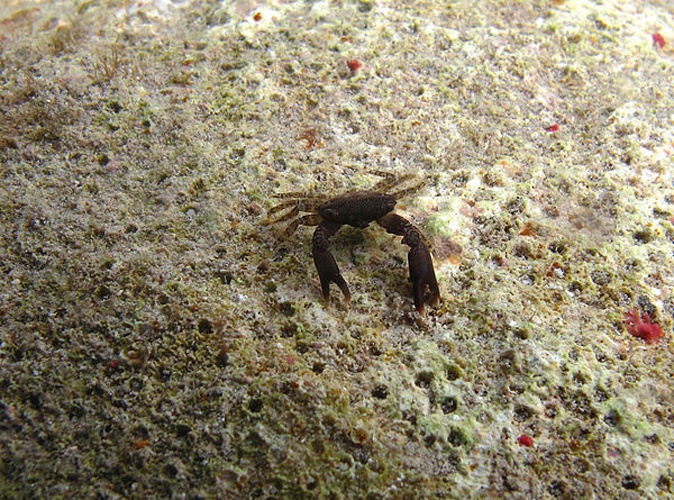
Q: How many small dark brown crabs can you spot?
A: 1